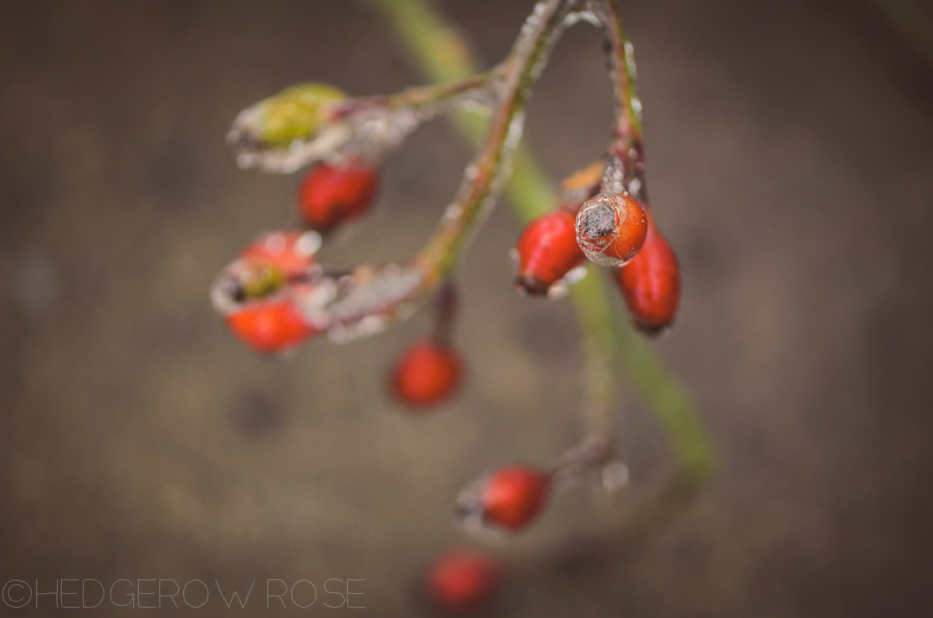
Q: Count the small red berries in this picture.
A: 9